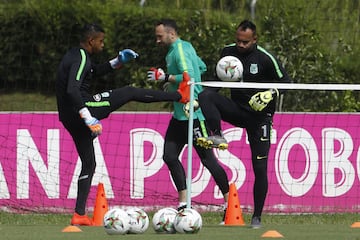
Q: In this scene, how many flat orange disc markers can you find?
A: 3